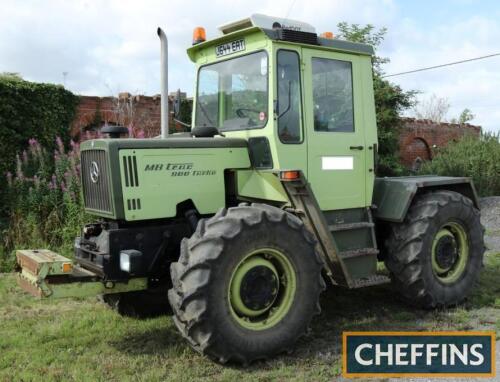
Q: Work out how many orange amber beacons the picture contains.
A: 2